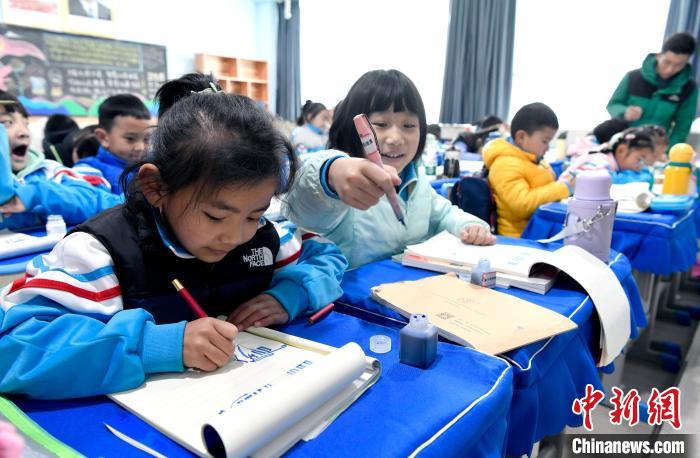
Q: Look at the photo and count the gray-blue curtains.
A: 3